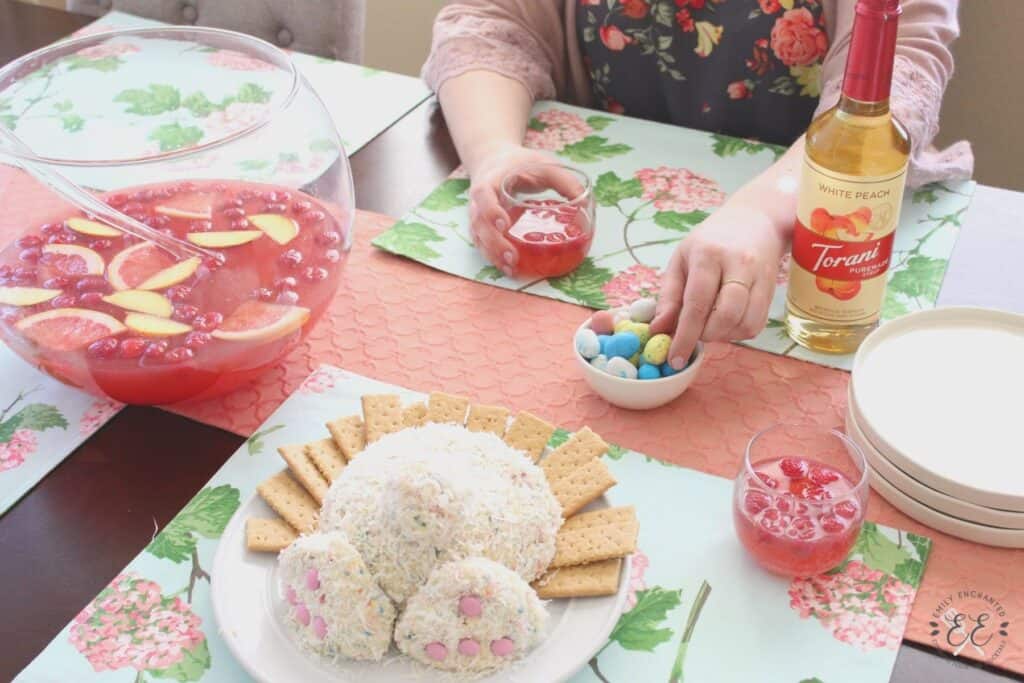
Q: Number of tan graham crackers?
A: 15